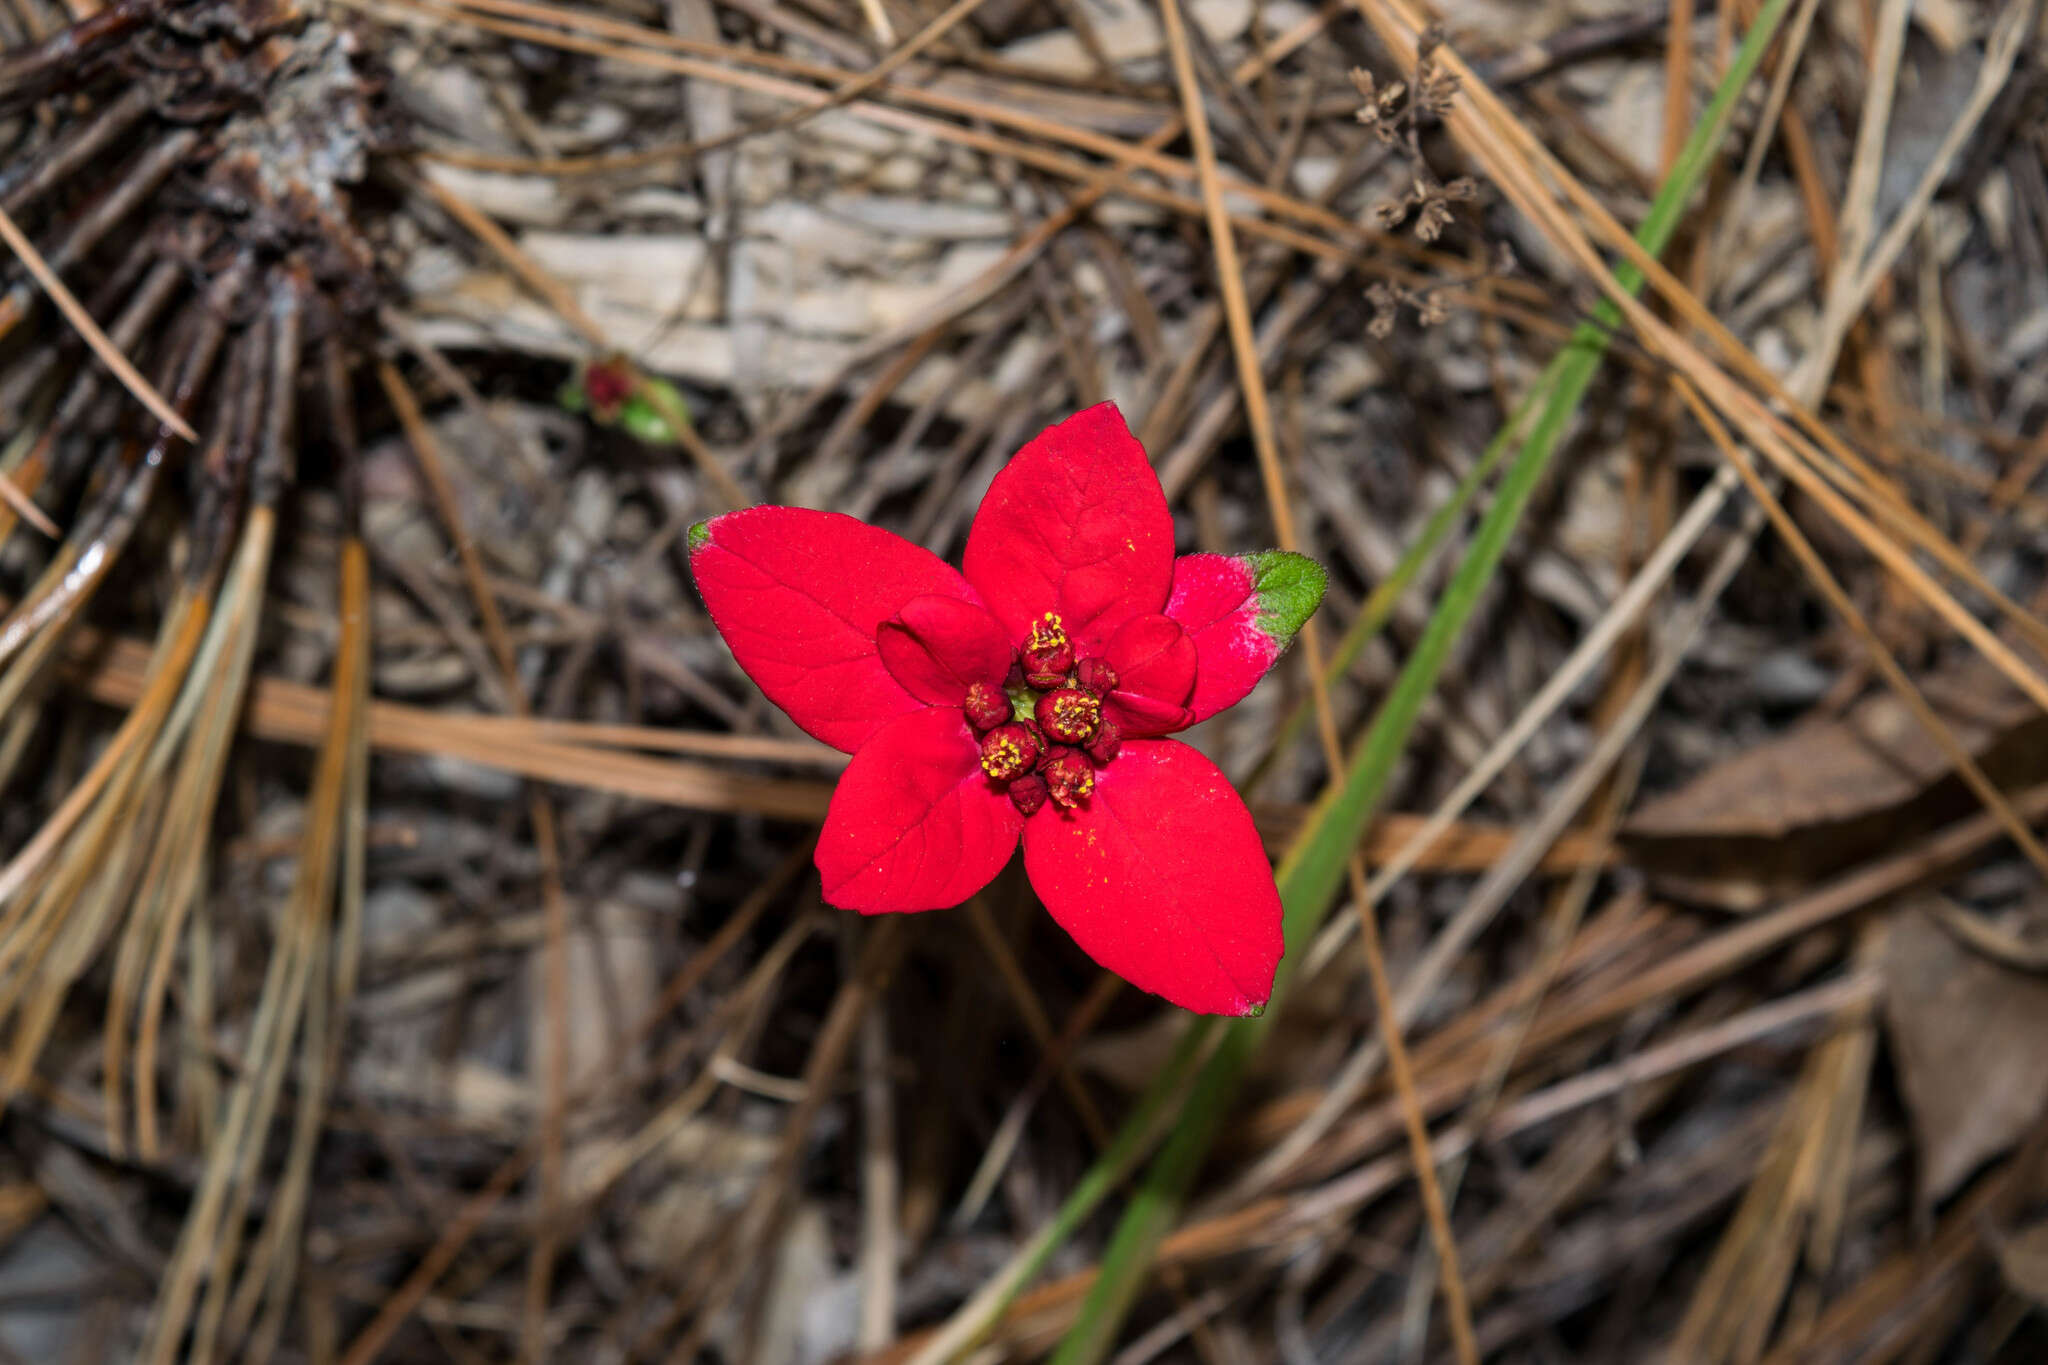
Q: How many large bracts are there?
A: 5